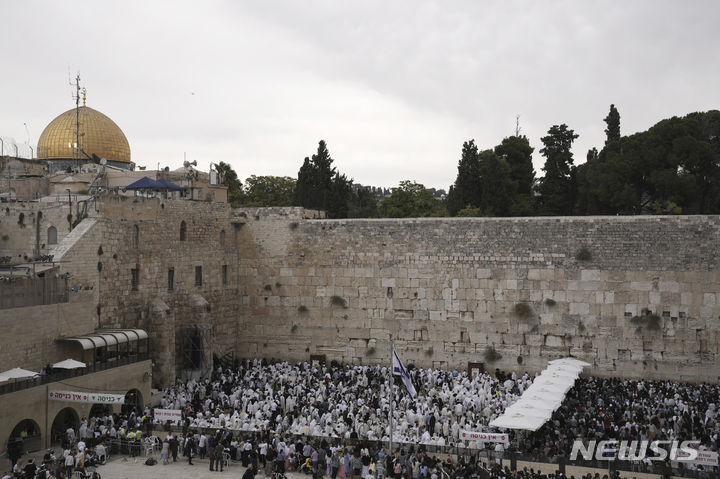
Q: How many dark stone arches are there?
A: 4